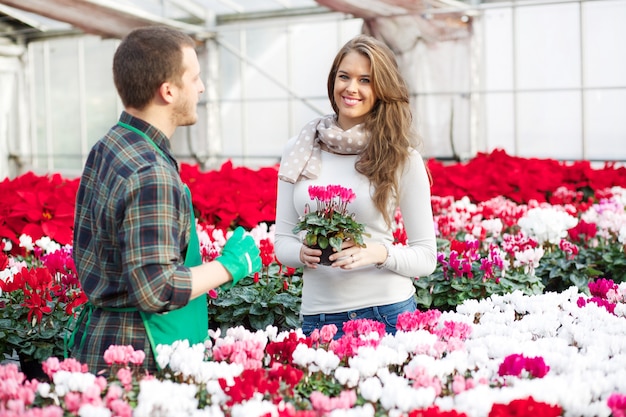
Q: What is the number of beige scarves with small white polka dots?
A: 1